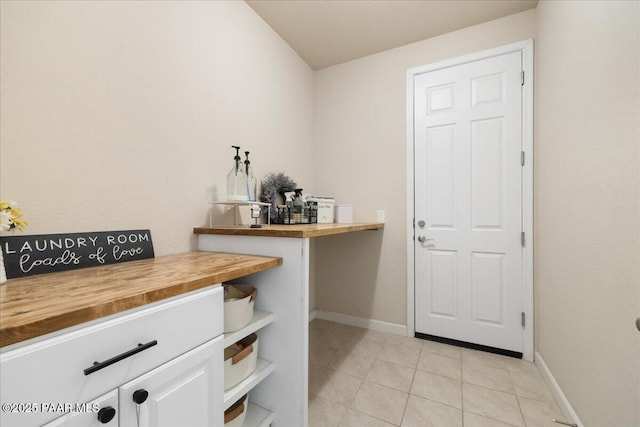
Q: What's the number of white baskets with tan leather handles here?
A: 3